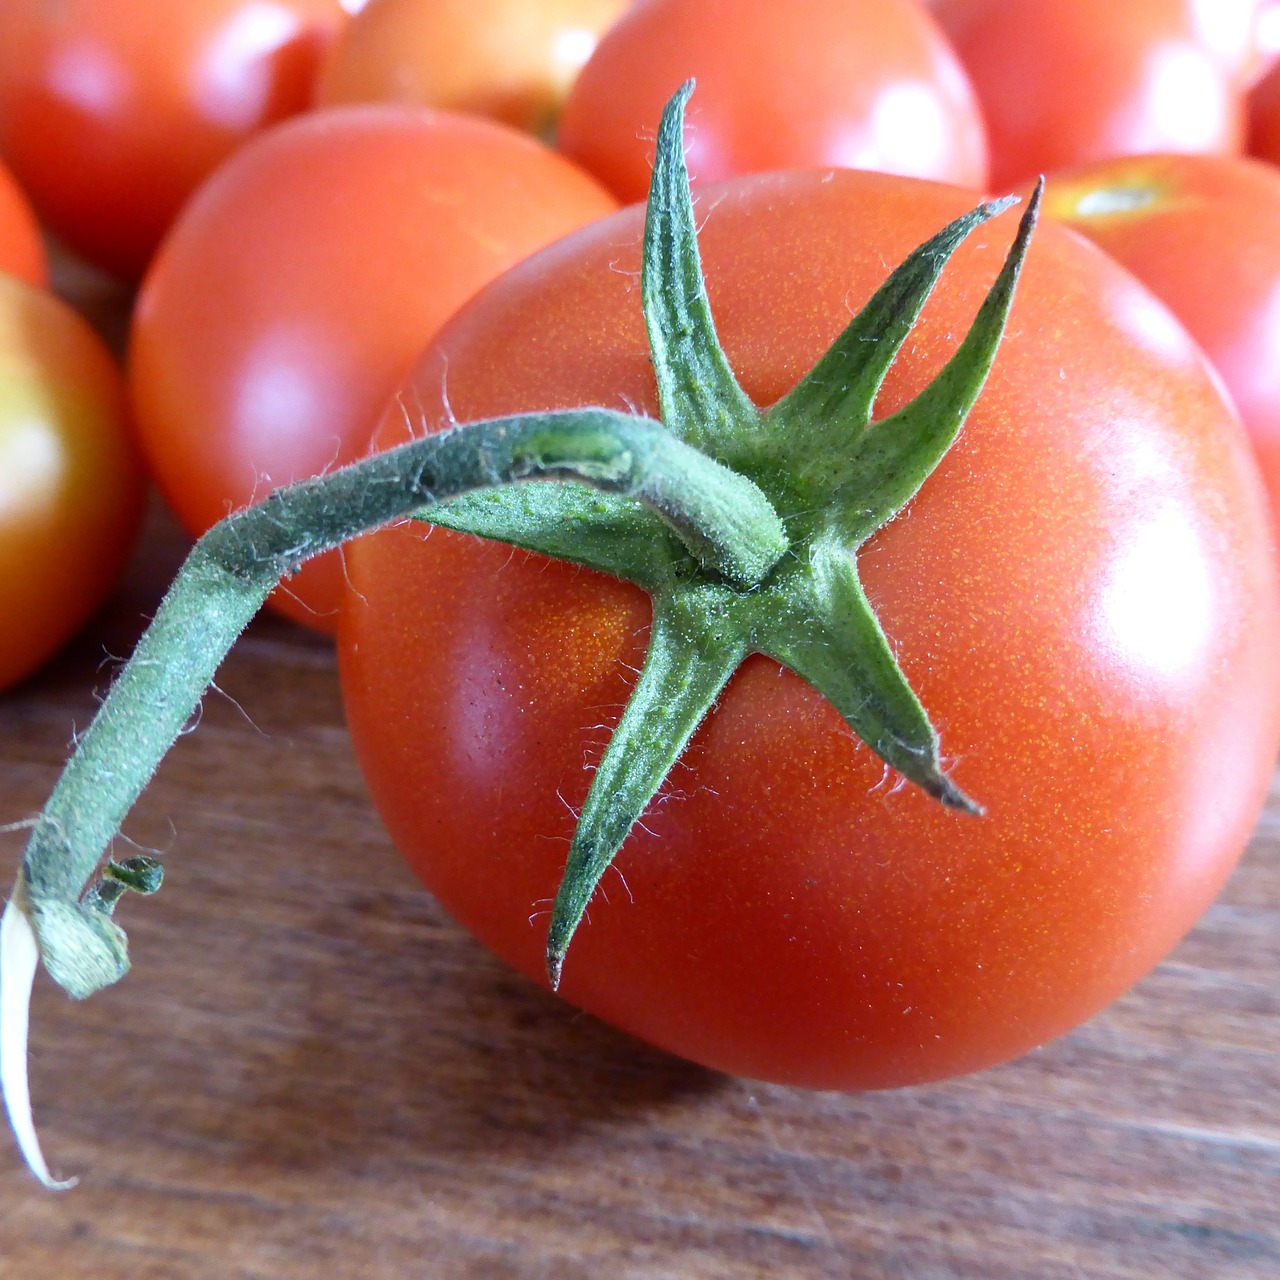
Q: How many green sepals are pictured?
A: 6